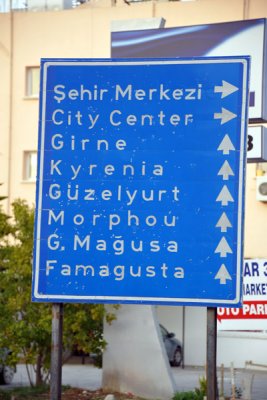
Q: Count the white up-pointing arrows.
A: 6